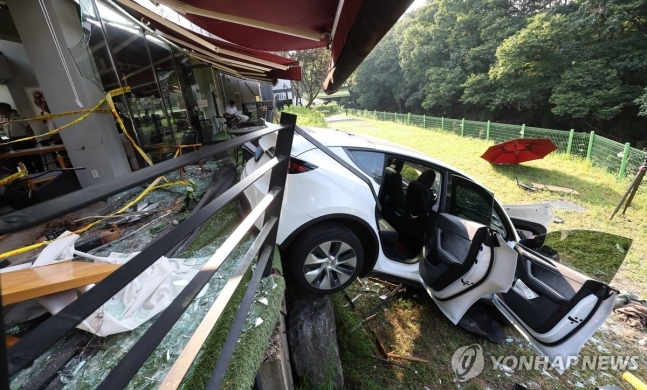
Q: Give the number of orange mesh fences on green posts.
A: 0